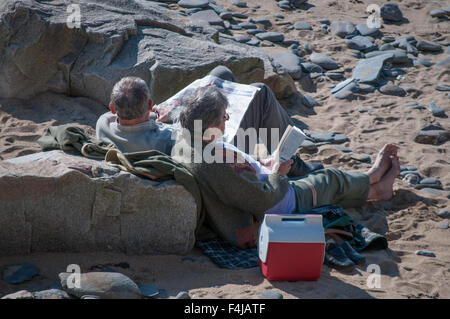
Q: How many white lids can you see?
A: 1